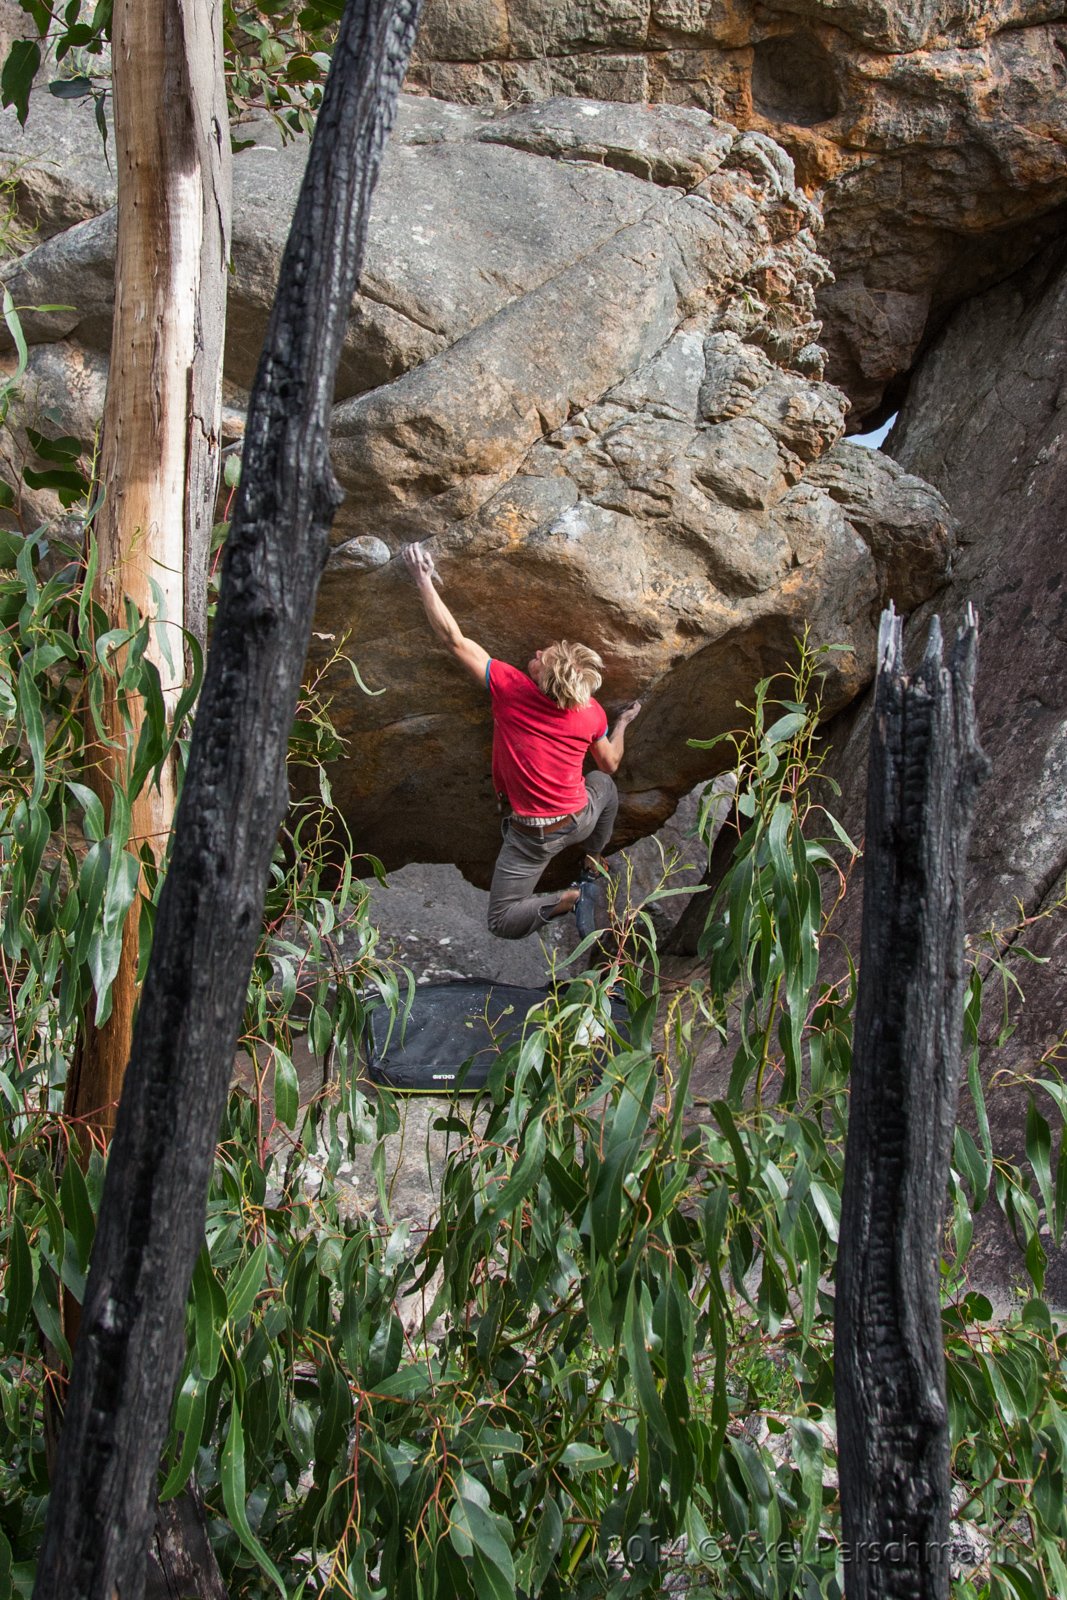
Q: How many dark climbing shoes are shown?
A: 2